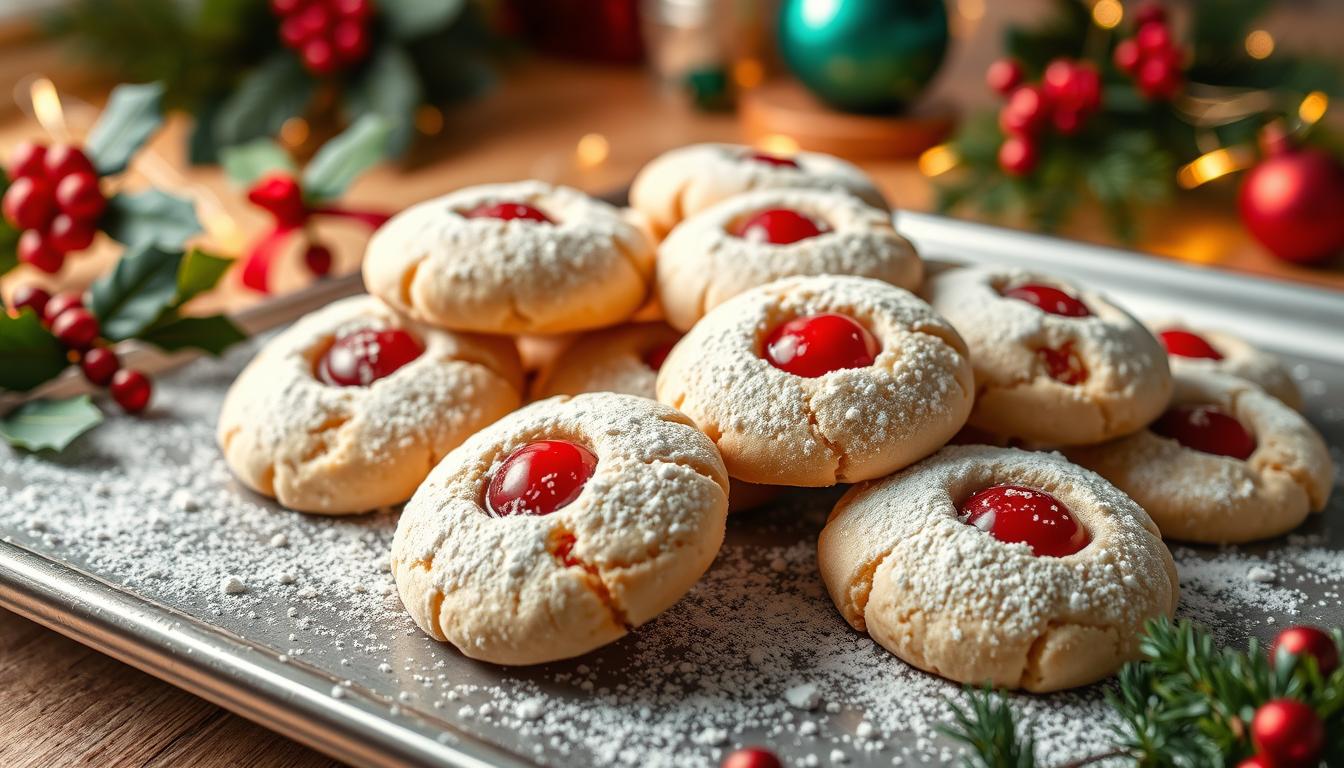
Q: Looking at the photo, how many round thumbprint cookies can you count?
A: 11